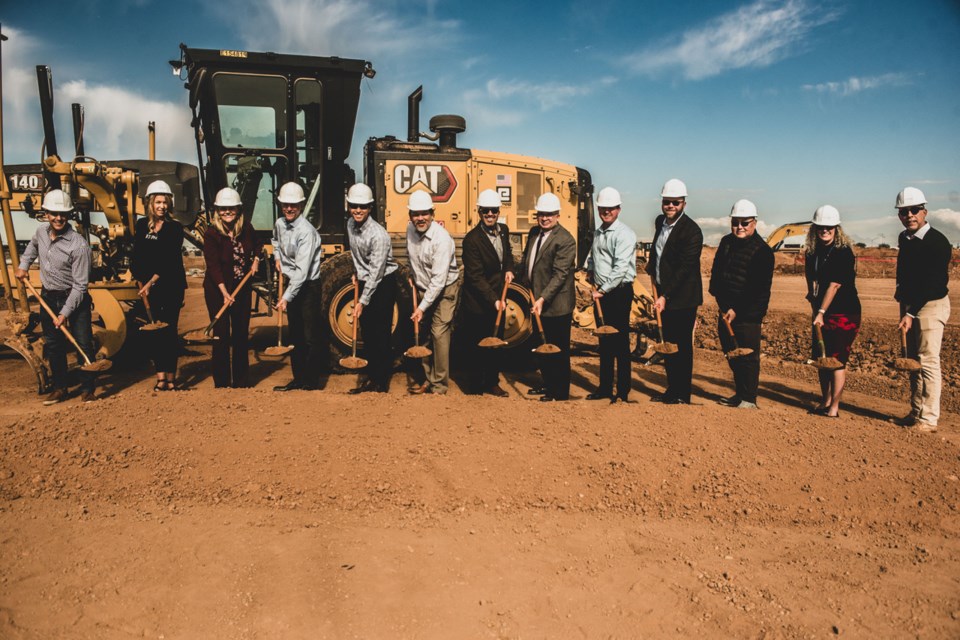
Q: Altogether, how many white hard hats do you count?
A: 13